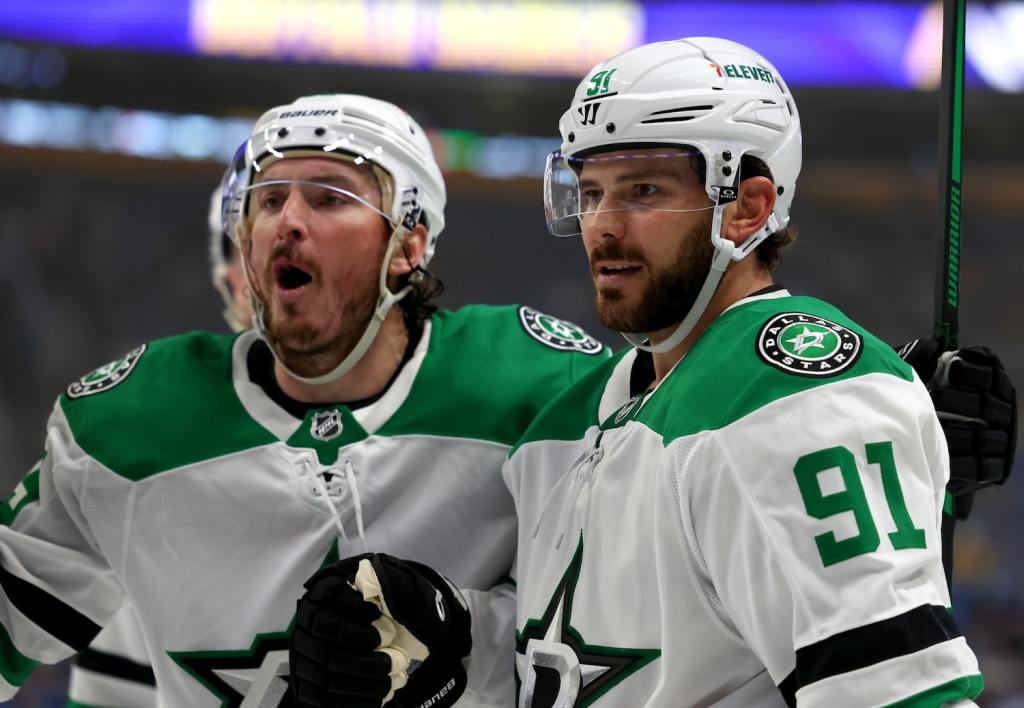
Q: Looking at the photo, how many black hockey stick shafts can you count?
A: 1